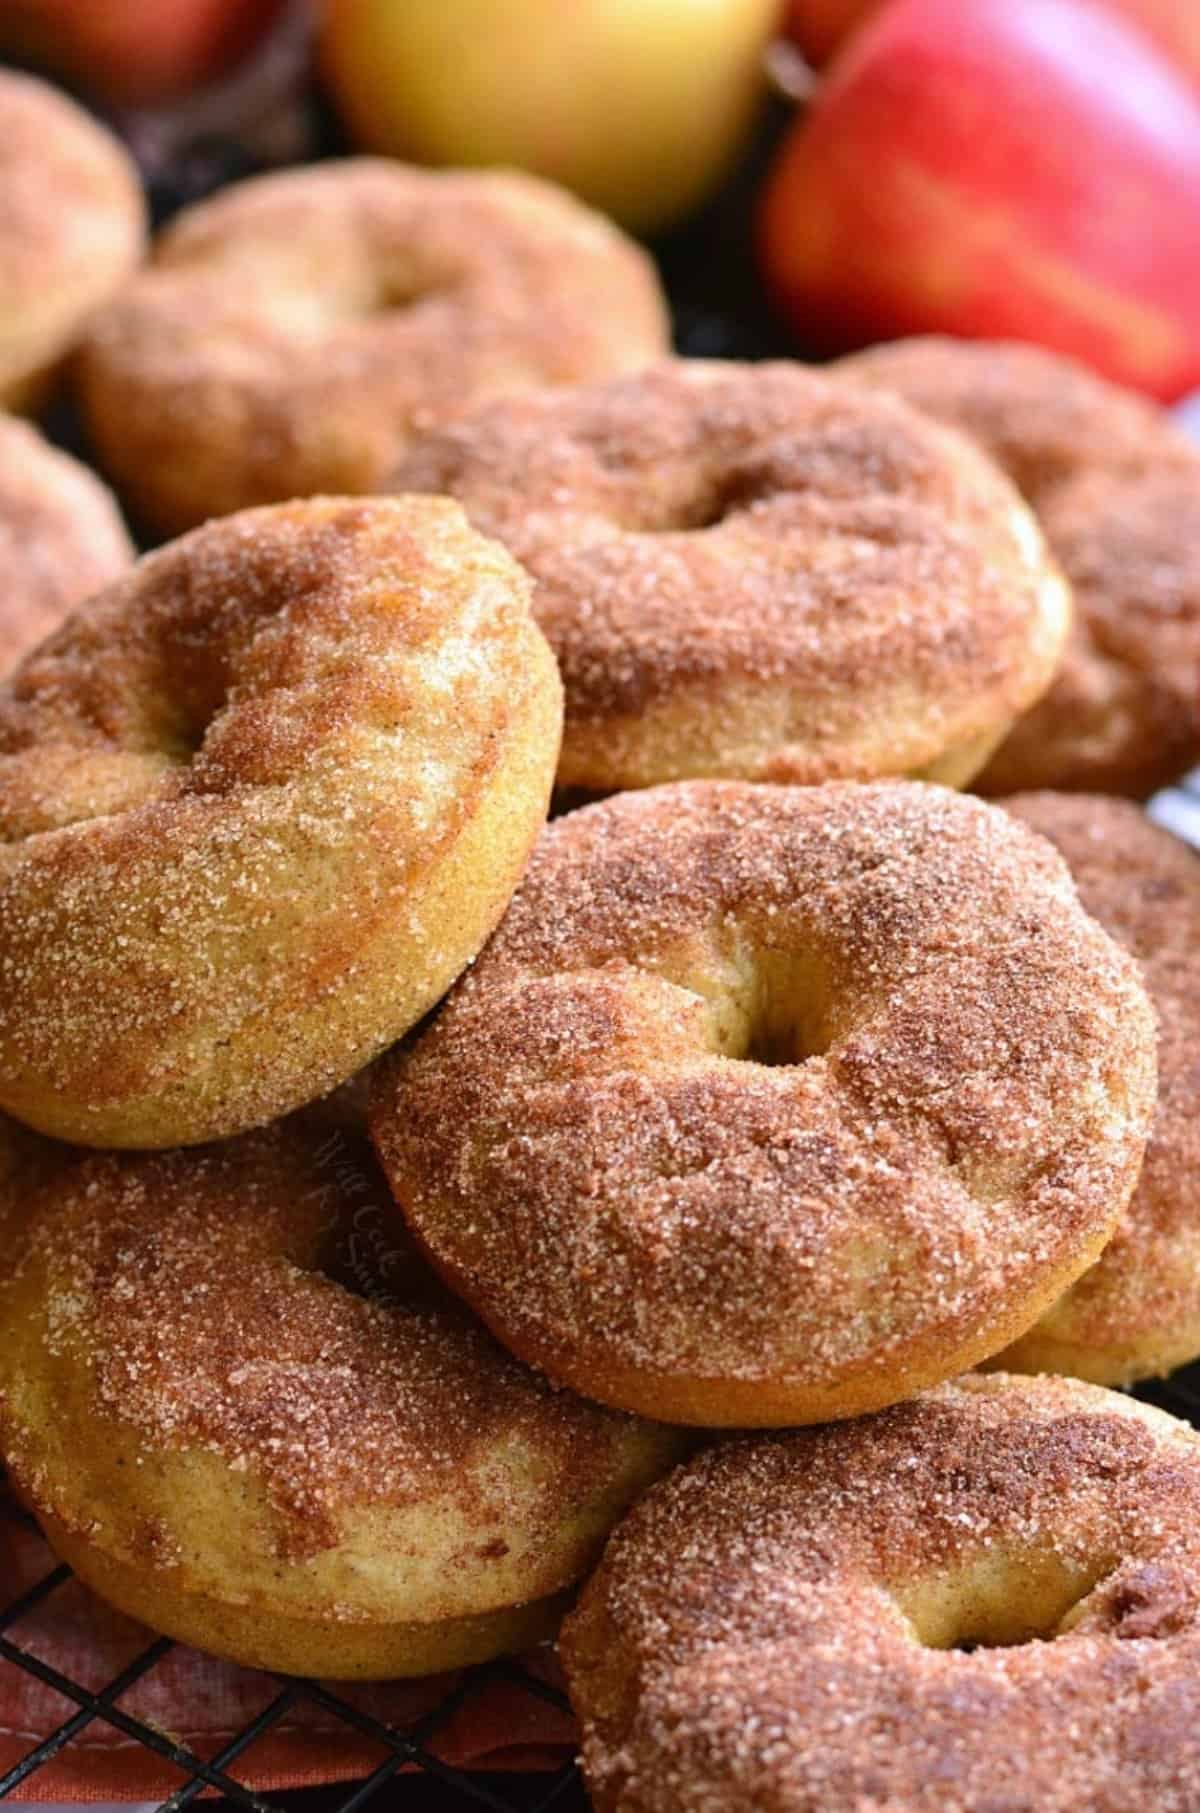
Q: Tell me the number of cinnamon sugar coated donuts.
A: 10